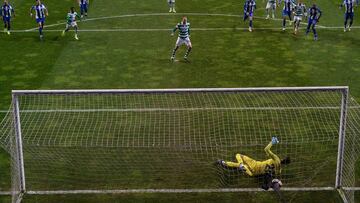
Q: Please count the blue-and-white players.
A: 7